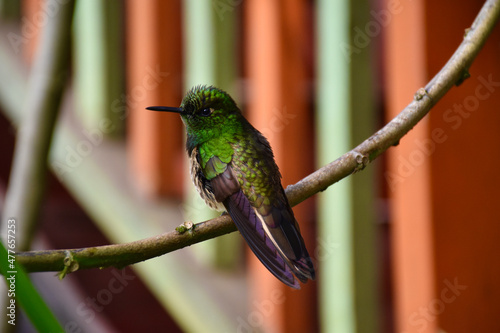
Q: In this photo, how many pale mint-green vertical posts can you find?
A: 3